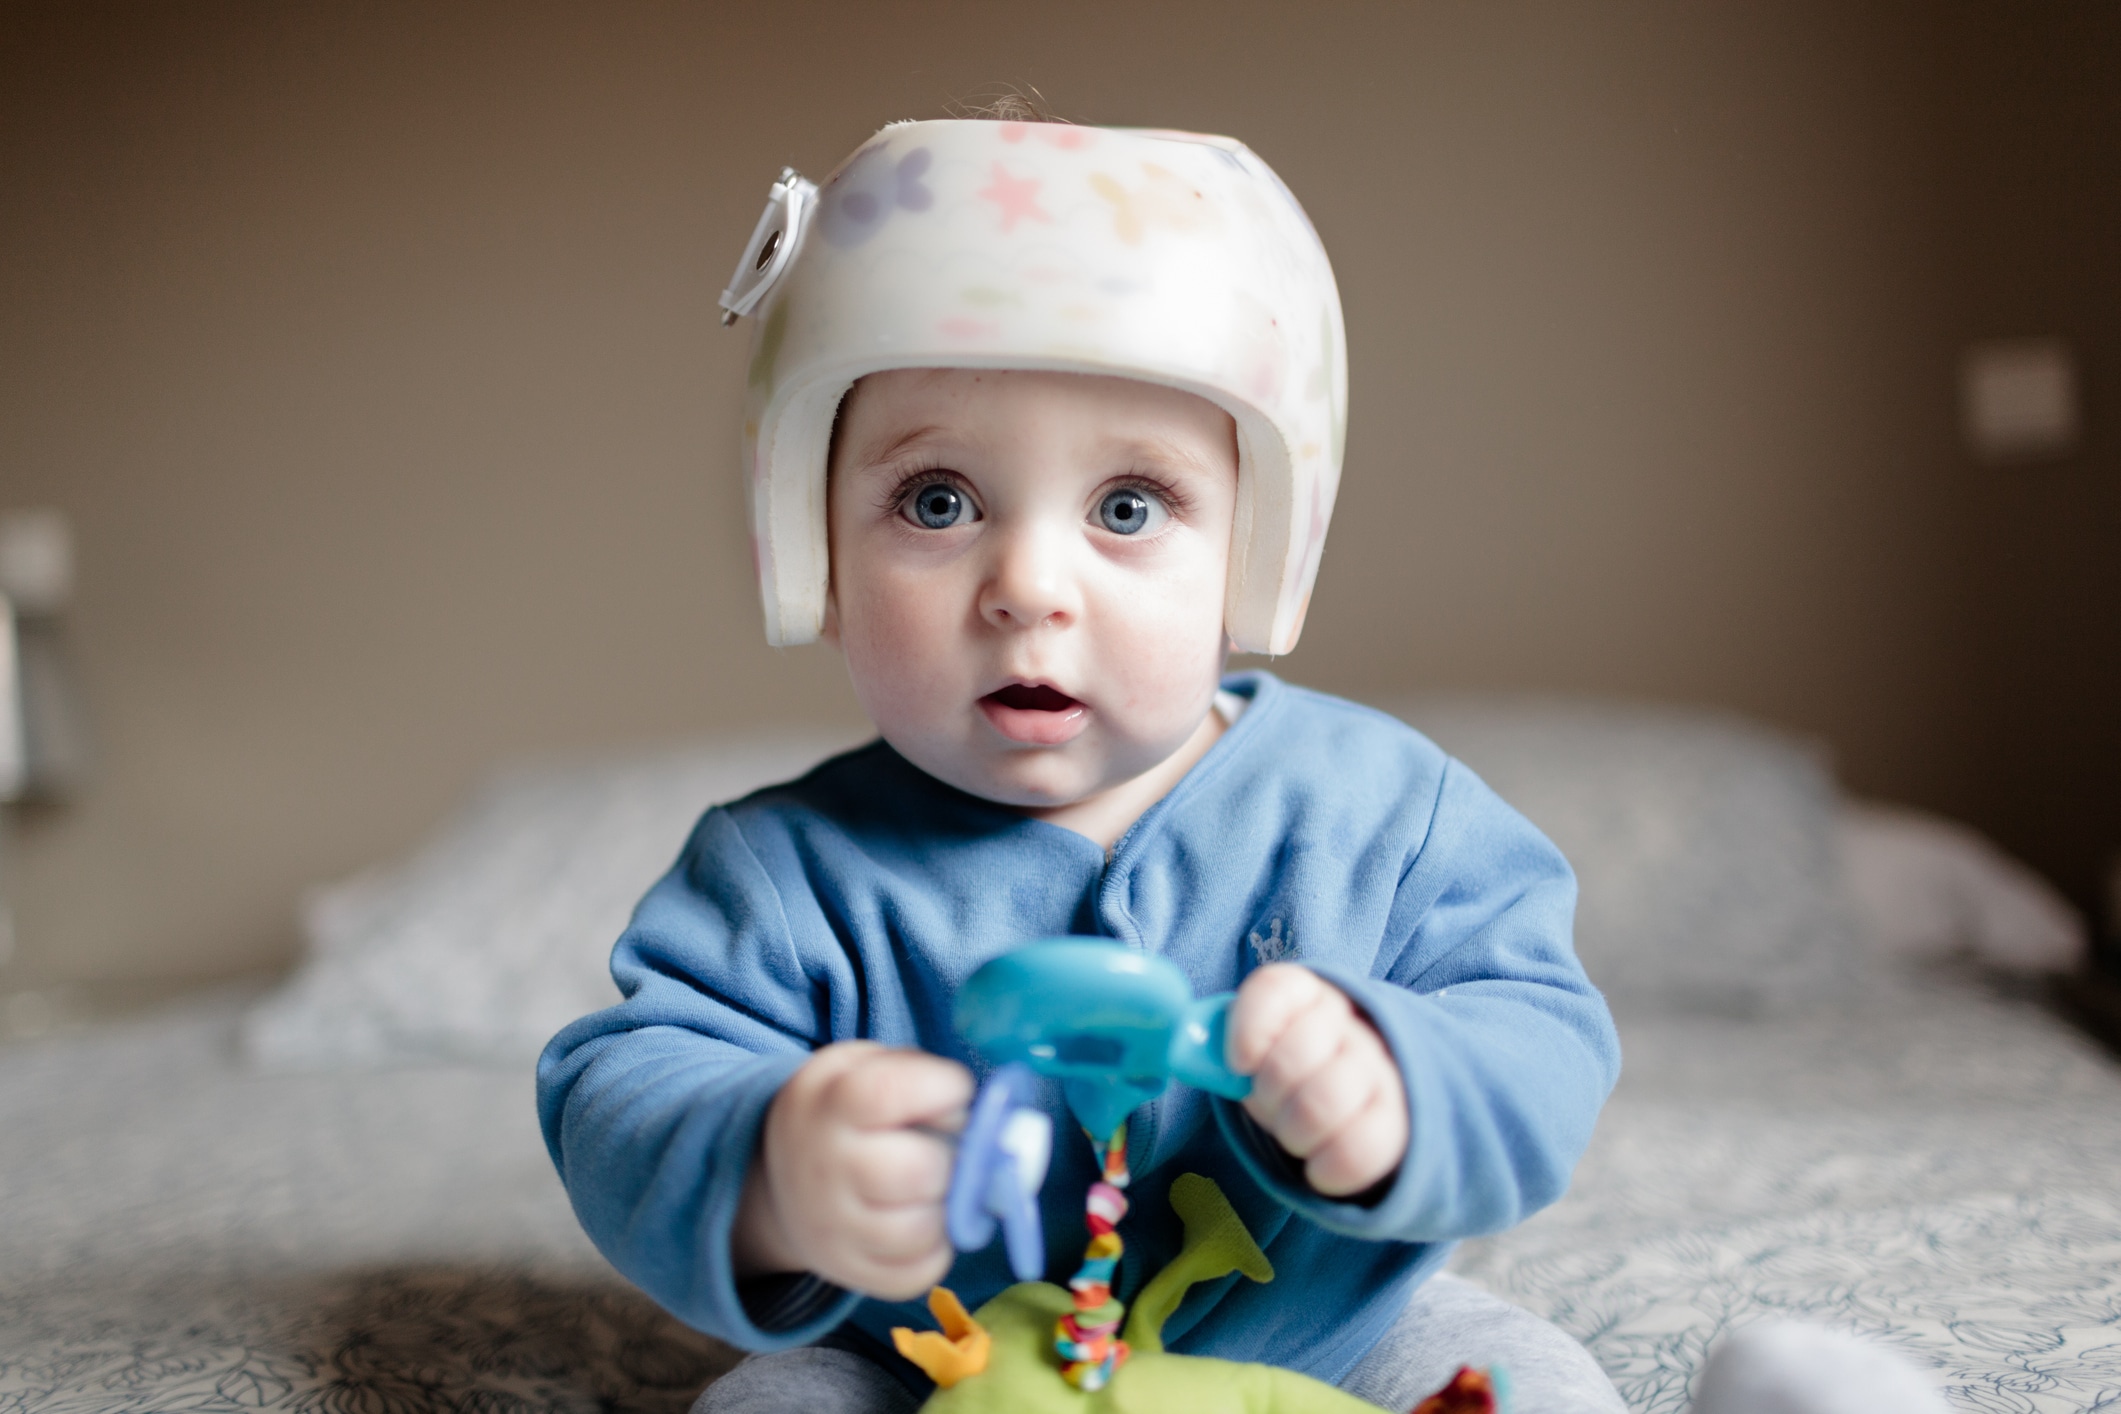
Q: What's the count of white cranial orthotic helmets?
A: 1